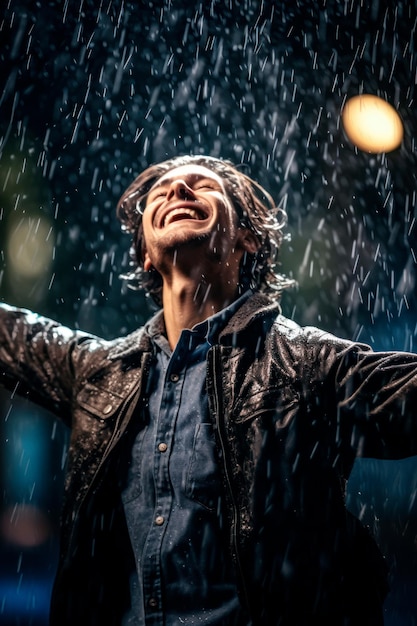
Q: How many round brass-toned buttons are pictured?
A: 5